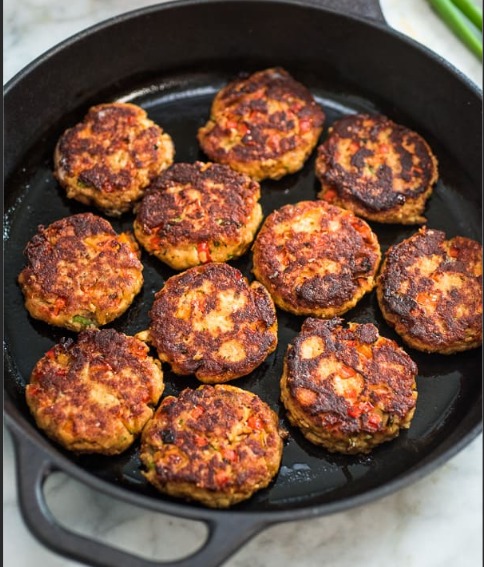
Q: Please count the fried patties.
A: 11